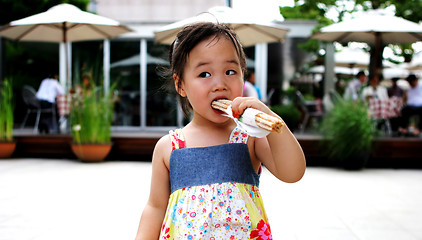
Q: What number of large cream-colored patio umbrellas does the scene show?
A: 3